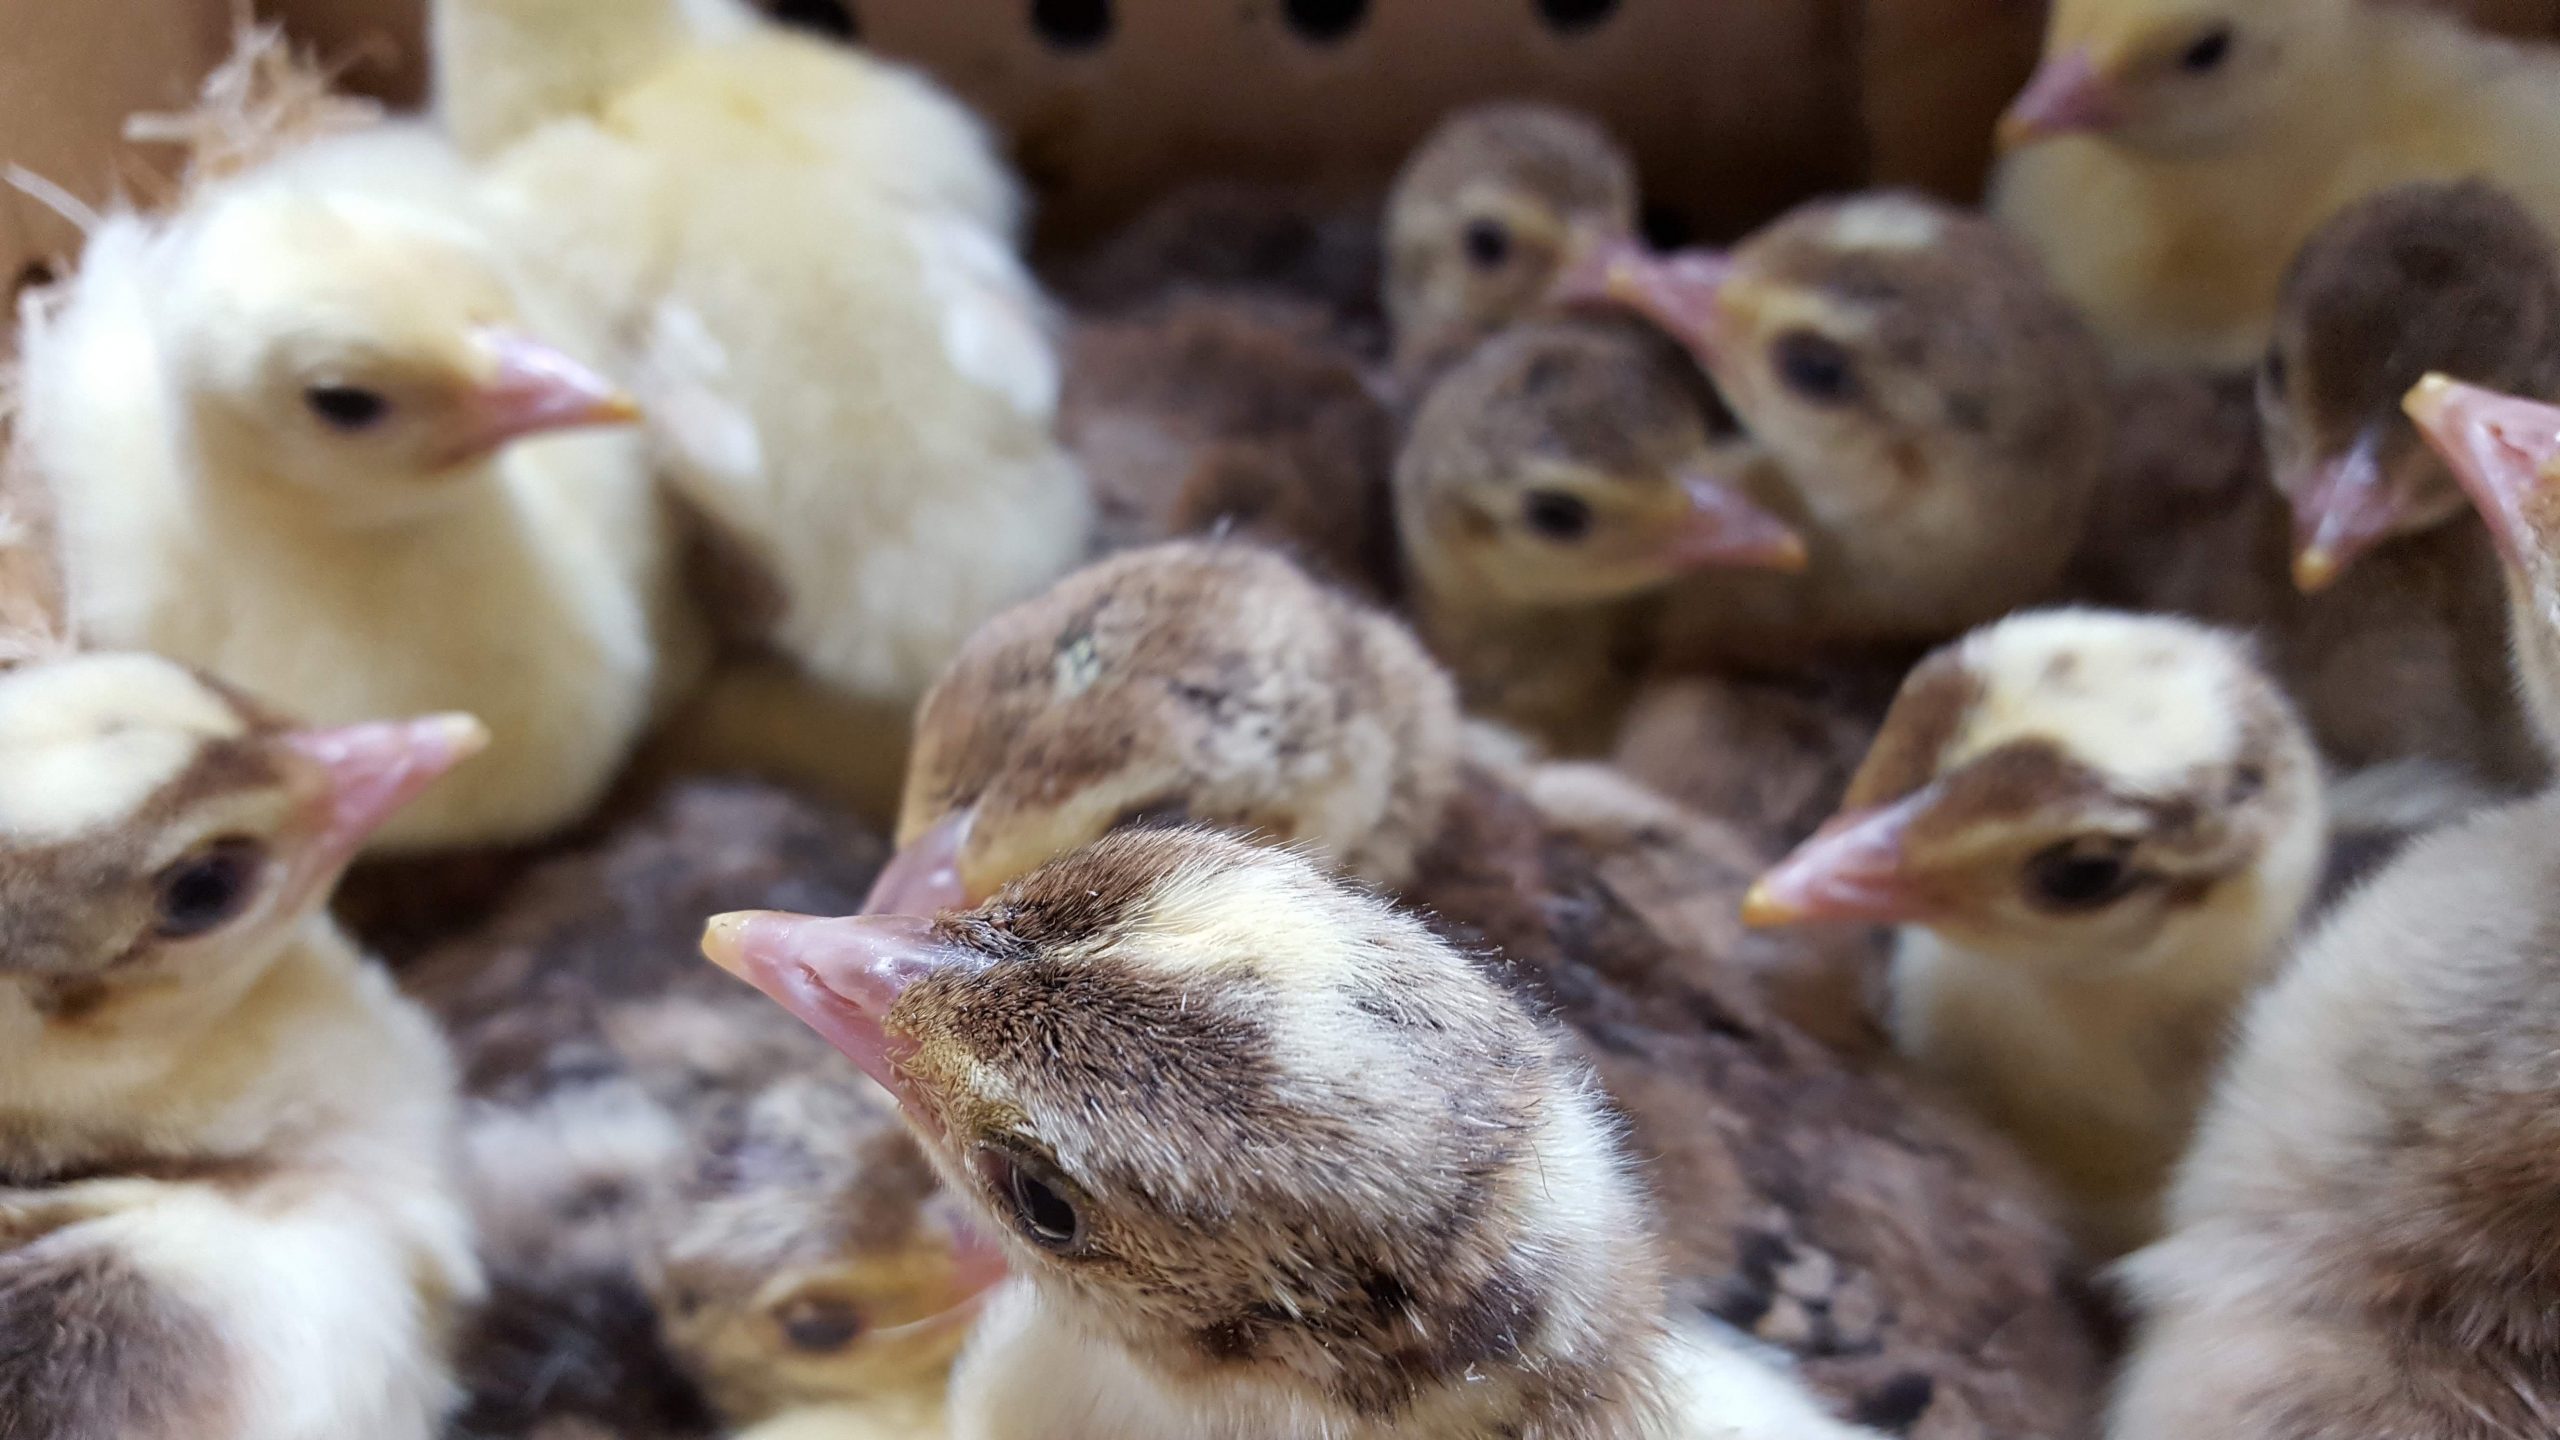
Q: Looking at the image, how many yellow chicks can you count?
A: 3